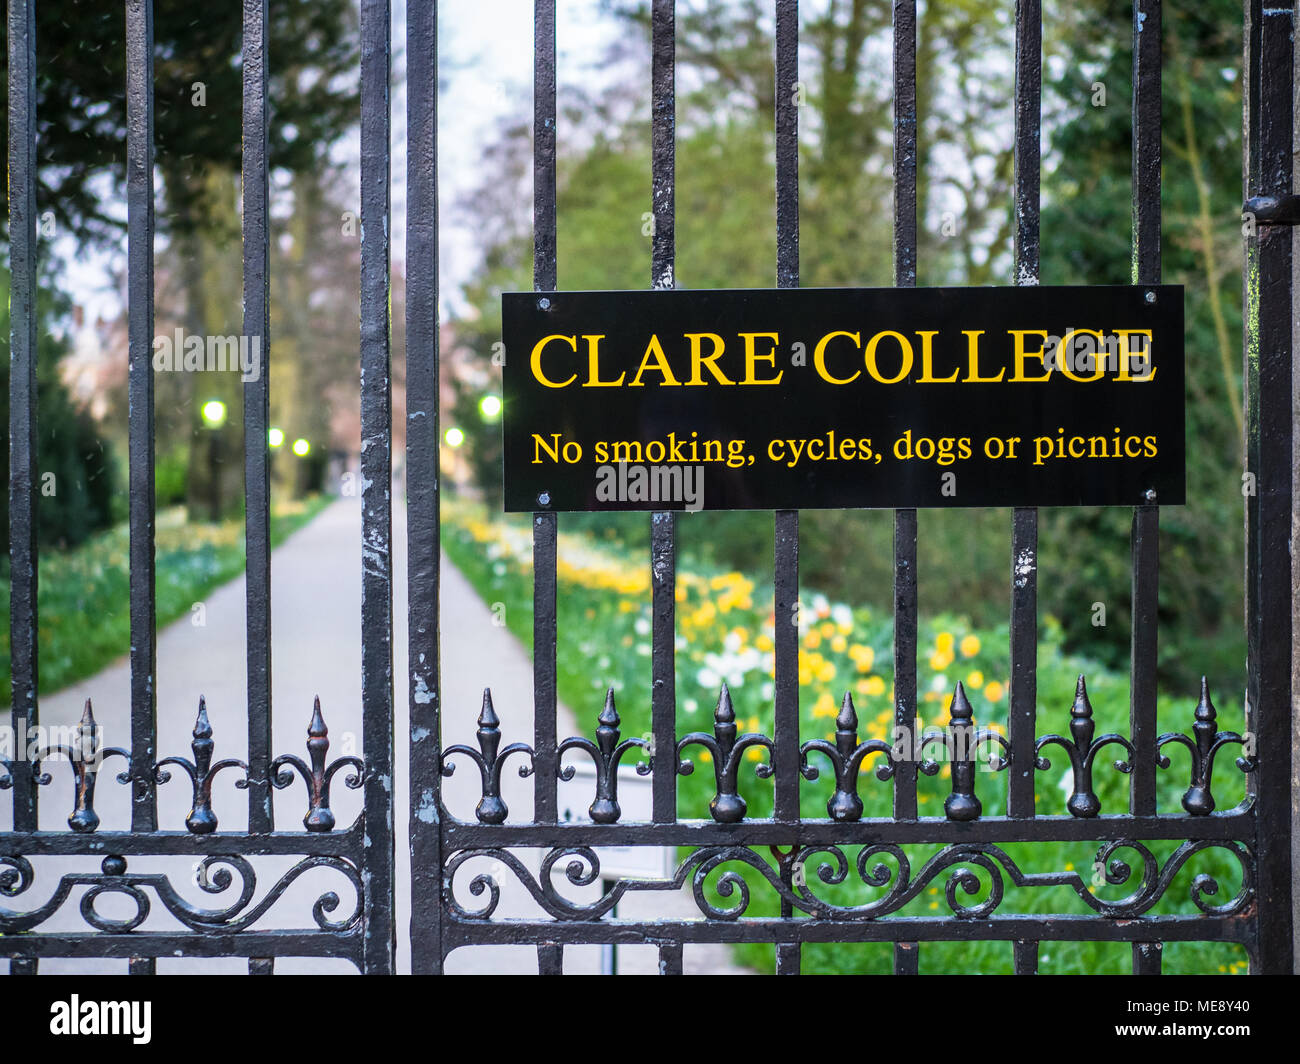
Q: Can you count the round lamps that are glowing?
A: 5